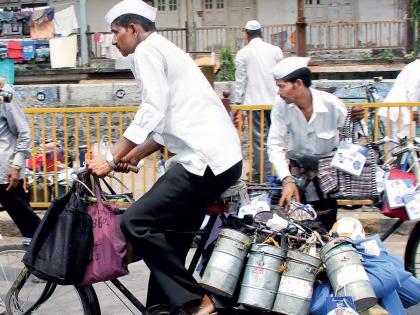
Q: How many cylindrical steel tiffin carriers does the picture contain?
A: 4